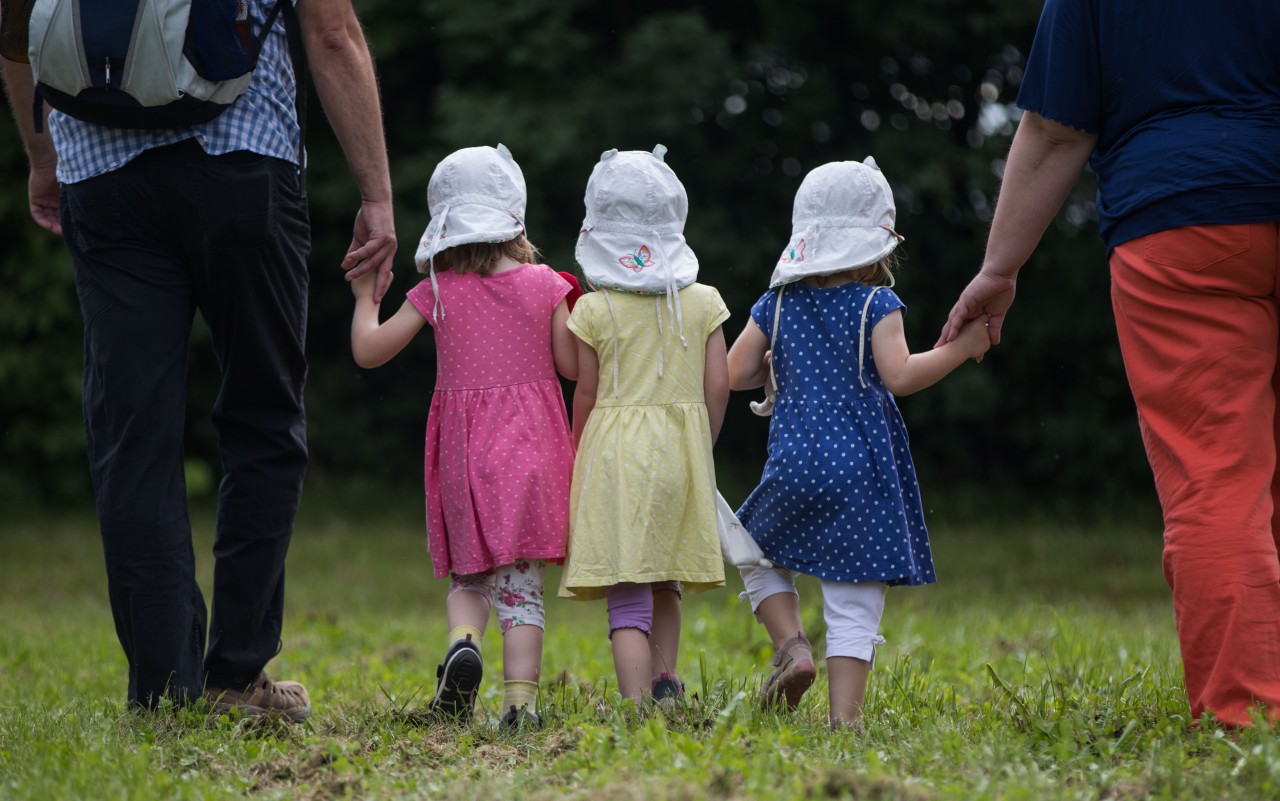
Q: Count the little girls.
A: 3